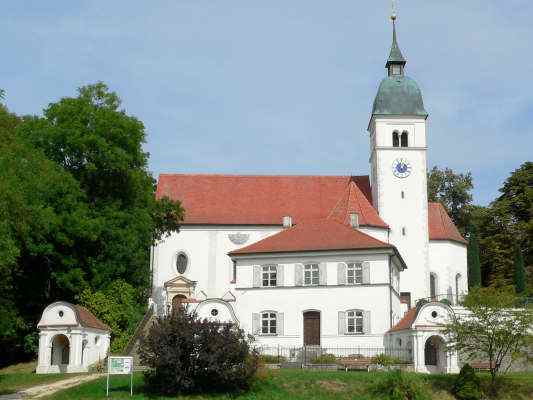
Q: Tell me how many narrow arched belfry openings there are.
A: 2